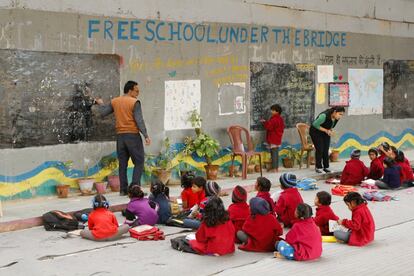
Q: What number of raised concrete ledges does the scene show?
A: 1